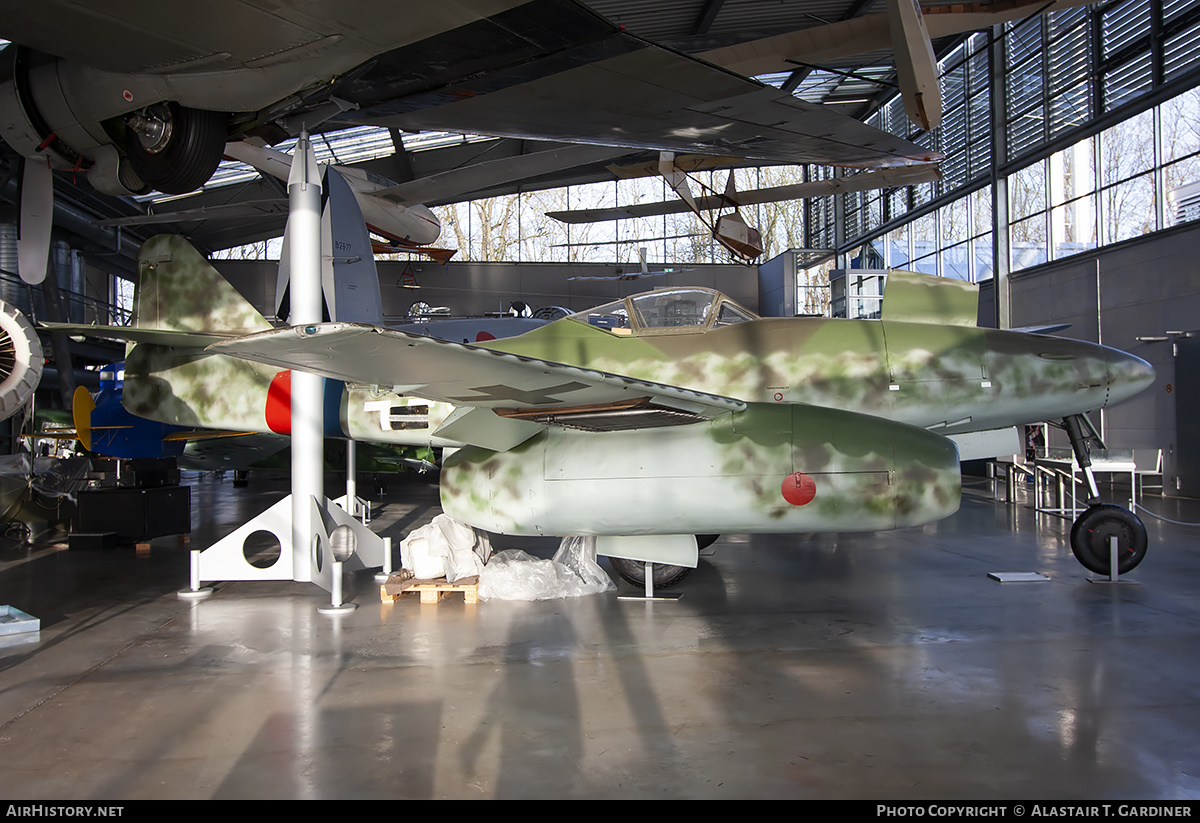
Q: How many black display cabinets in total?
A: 1